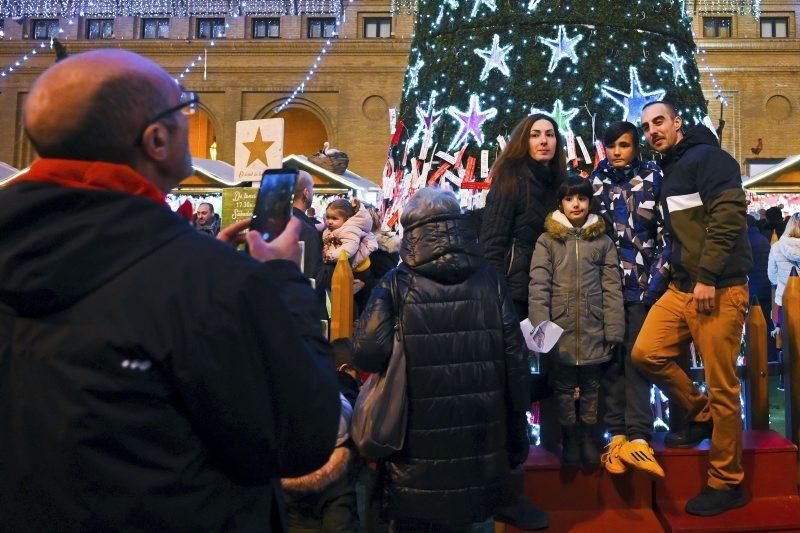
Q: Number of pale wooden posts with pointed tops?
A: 3